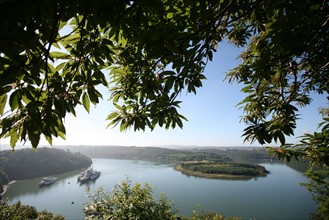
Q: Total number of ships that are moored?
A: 2